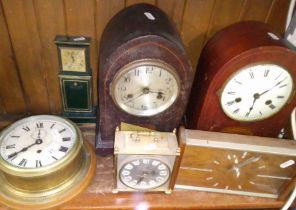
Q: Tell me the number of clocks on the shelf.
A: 6